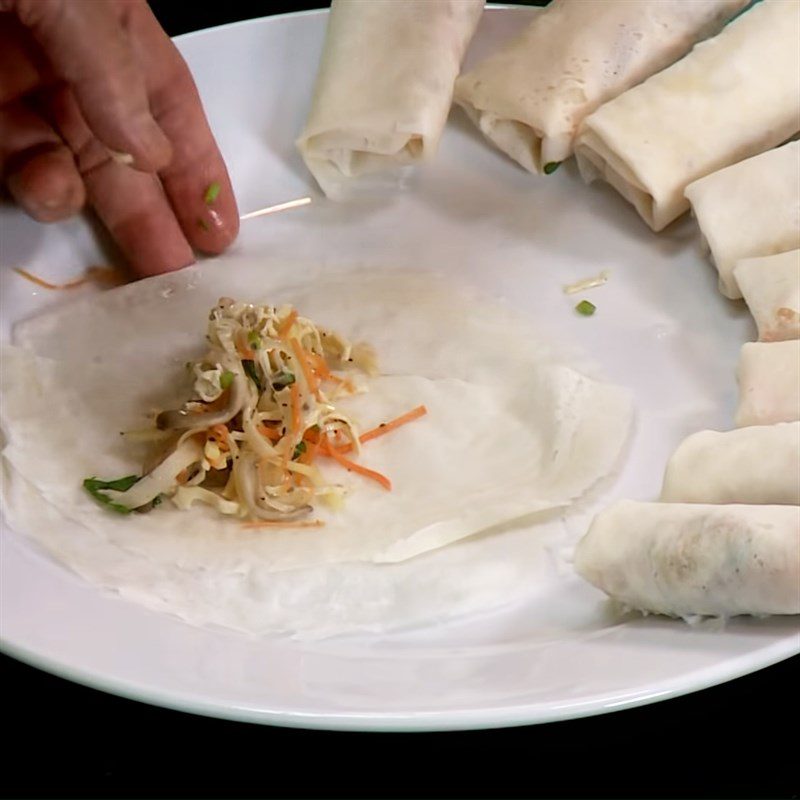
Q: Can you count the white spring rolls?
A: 8